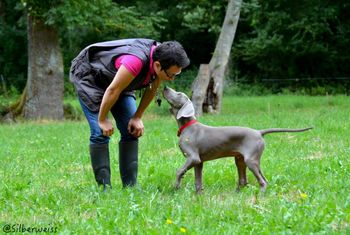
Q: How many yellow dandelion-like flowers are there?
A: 3